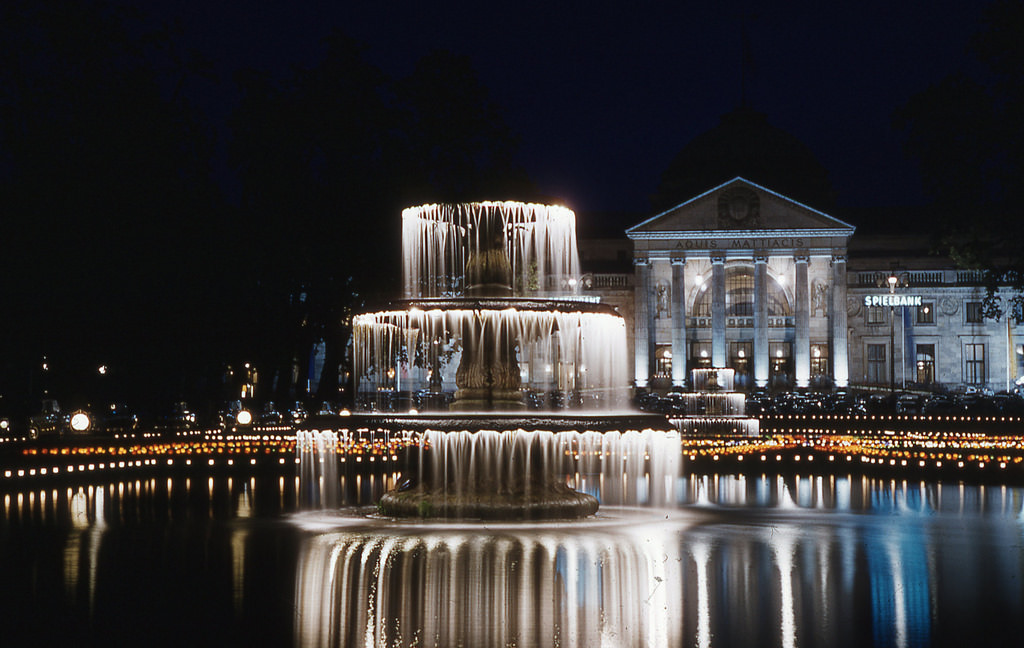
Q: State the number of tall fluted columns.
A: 6